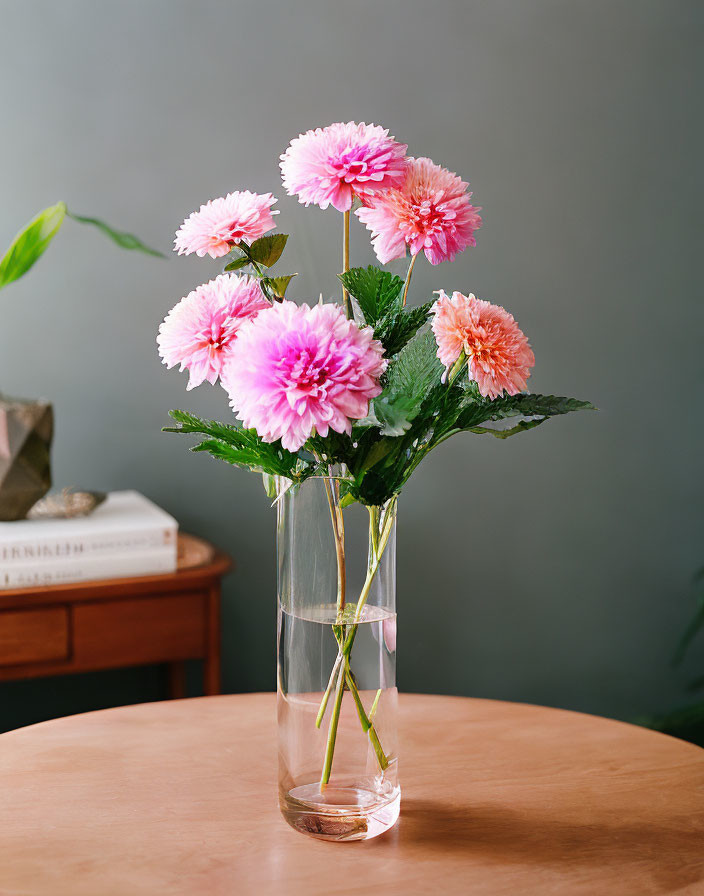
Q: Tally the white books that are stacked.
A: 2